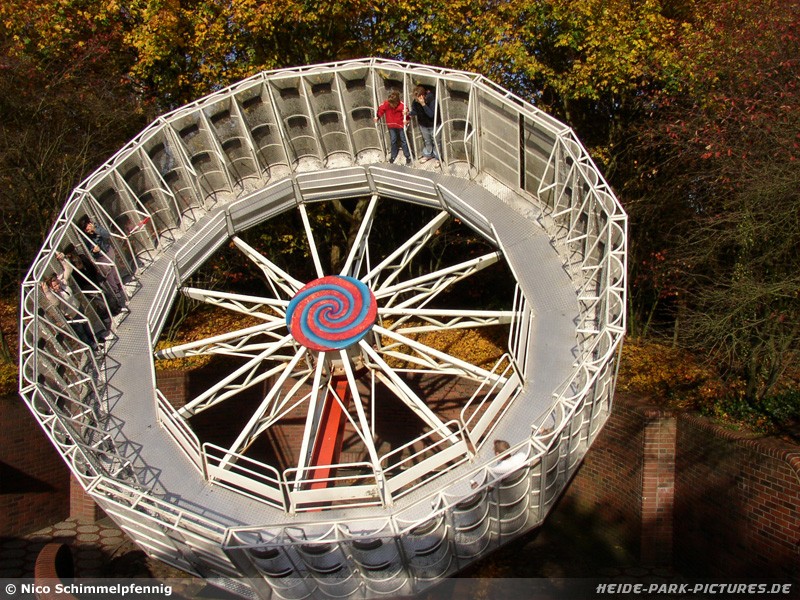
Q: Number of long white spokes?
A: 14